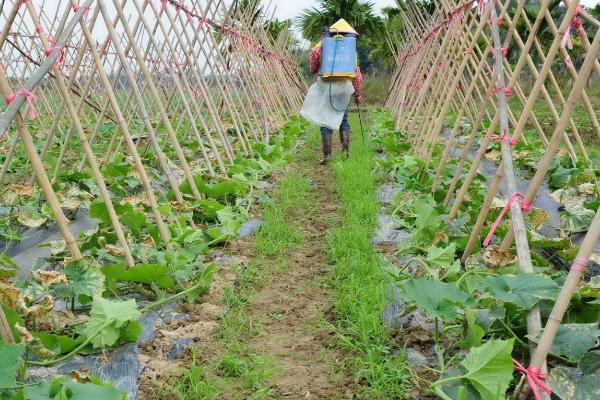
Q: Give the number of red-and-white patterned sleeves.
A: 2